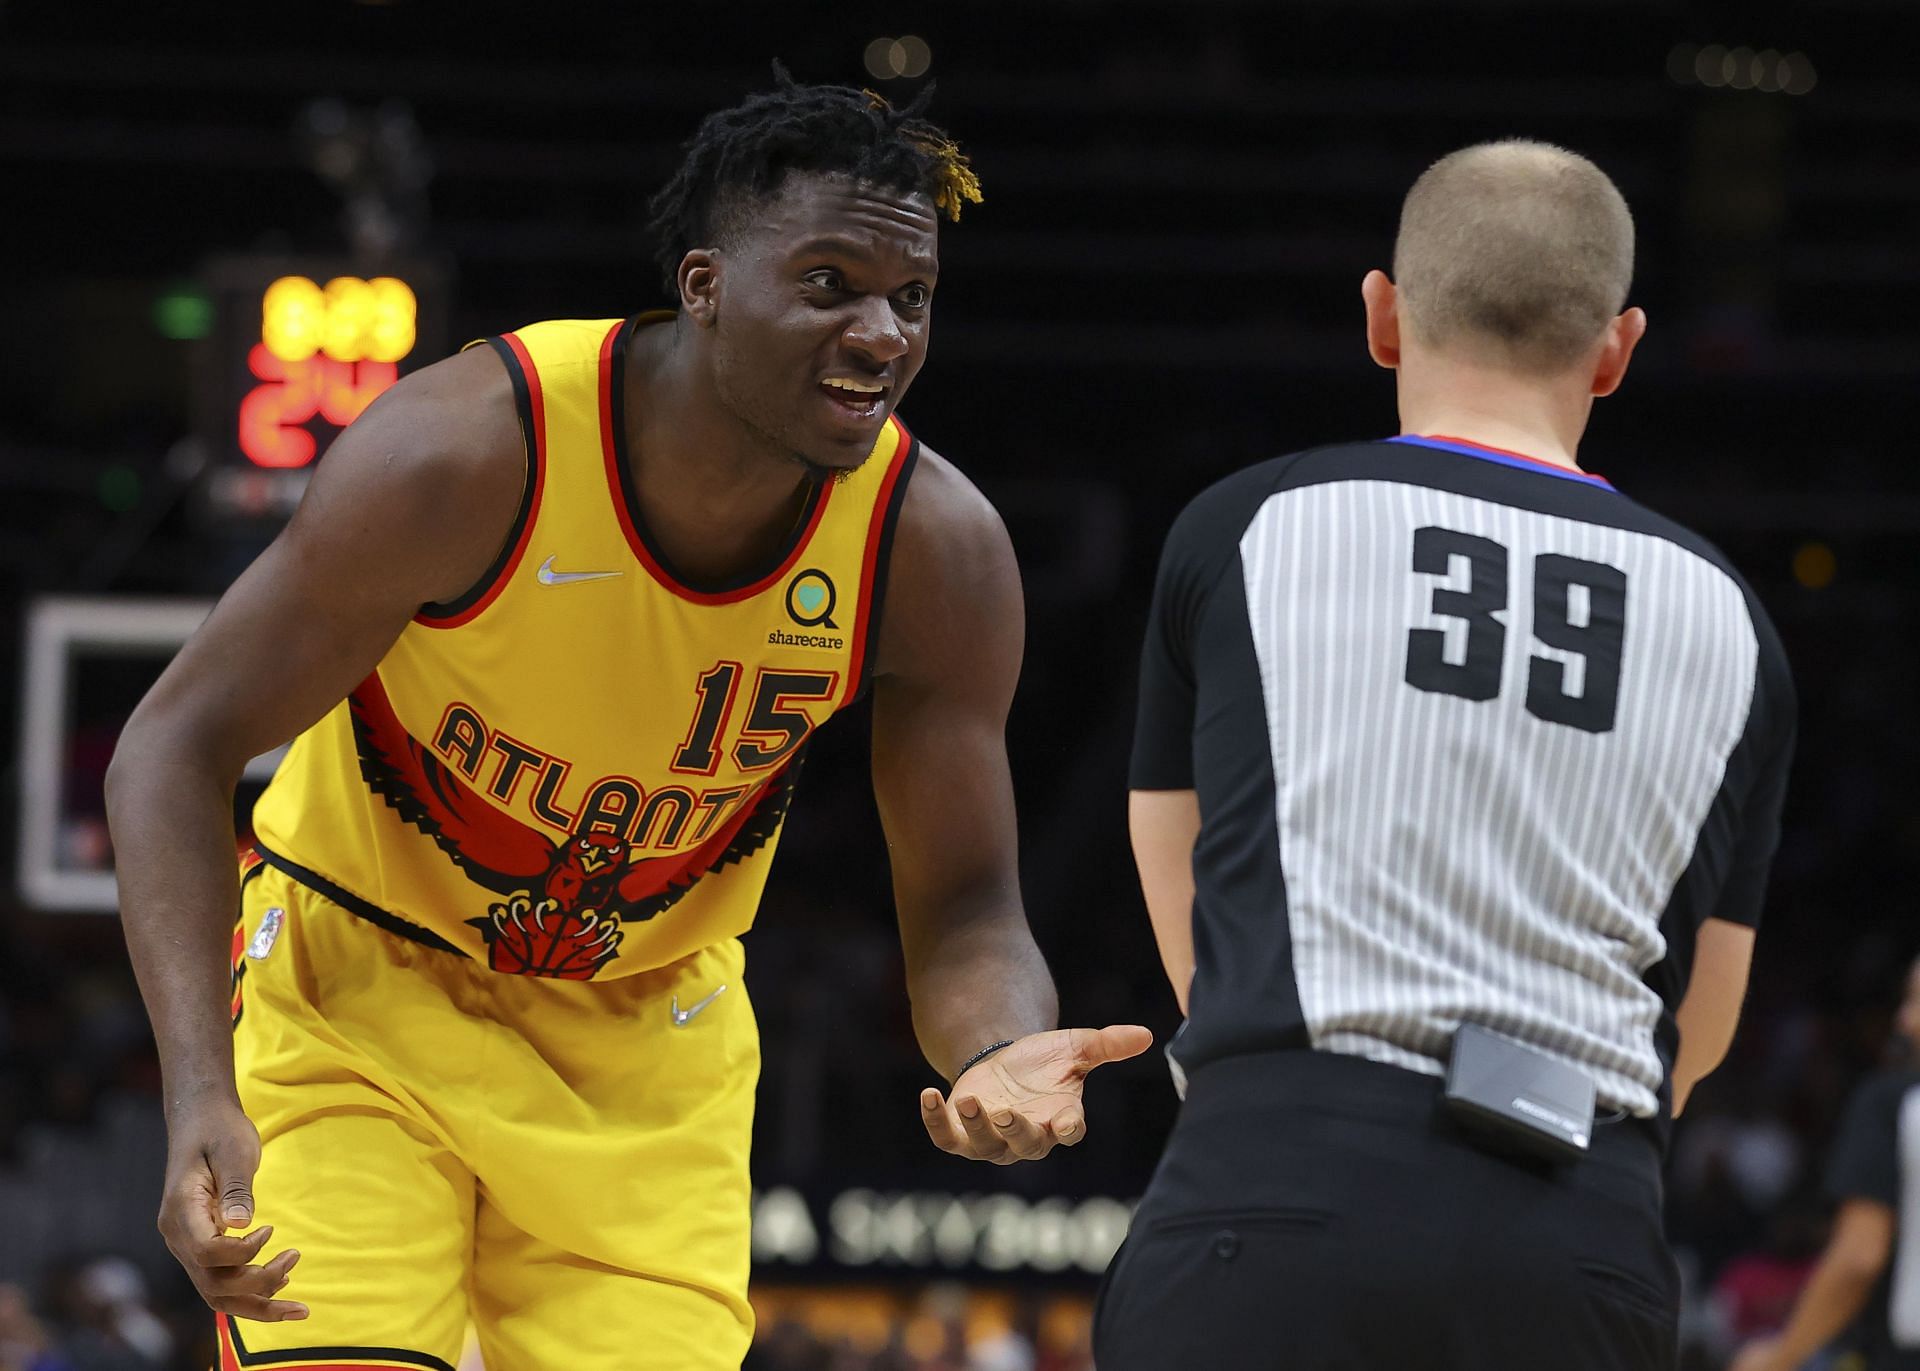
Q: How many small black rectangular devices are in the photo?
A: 1